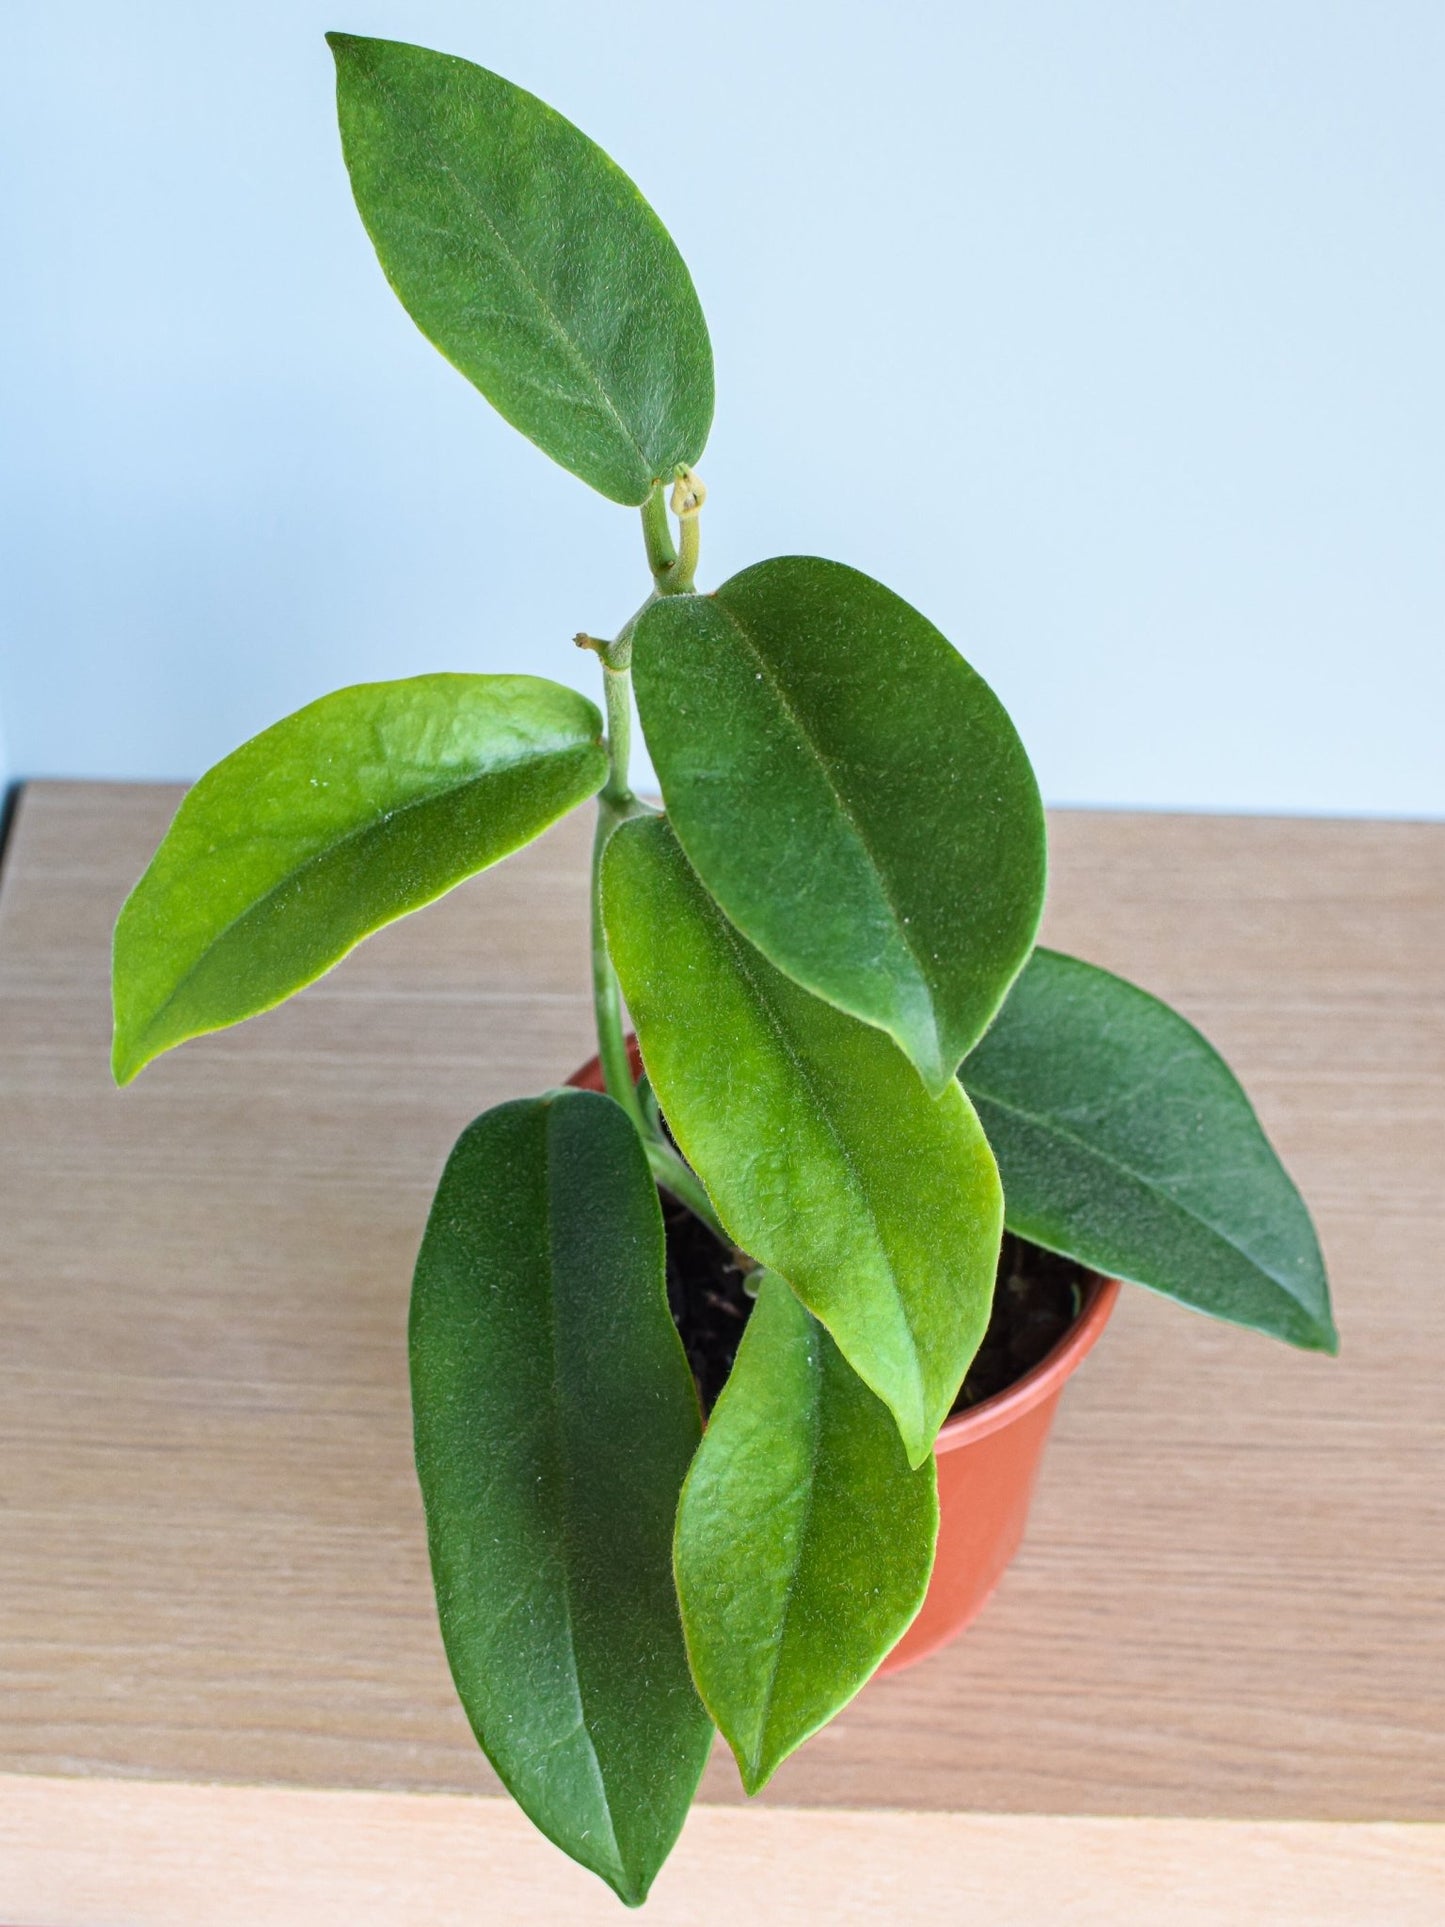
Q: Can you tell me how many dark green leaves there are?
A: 4